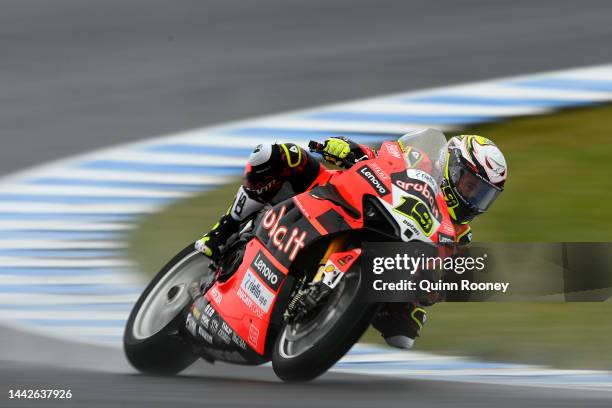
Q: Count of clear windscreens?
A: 1